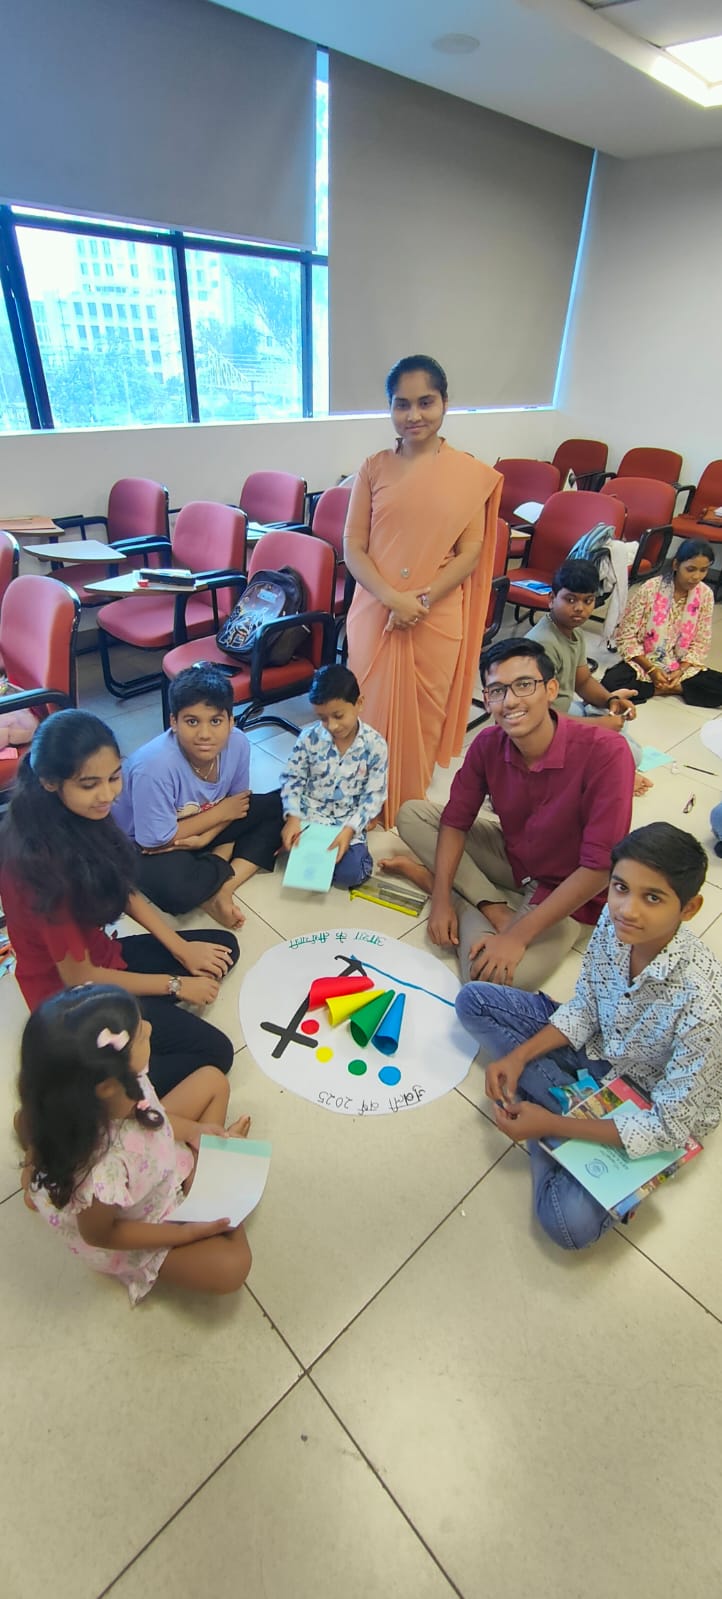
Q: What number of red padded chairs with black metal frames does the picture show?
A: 14